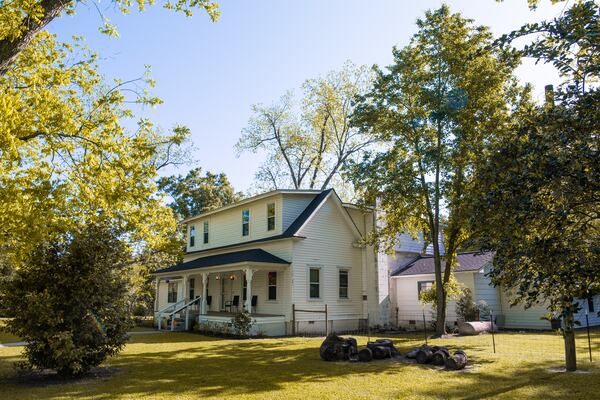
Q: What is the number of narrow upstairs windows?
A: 4